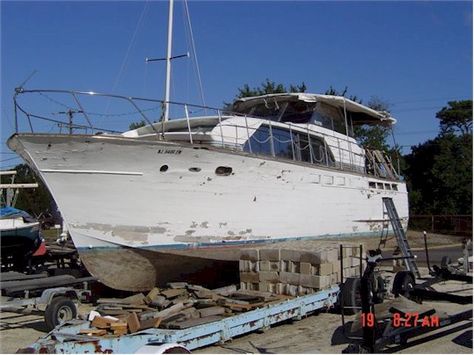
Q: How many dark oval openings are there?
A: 3